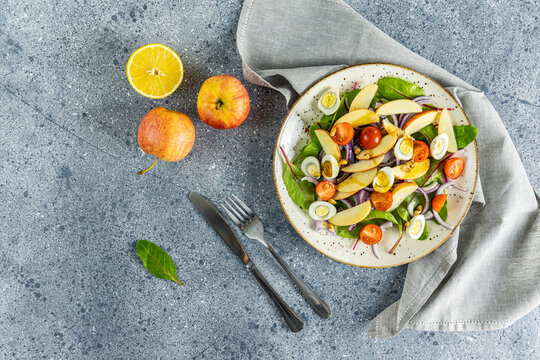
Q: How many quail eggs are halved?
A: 8